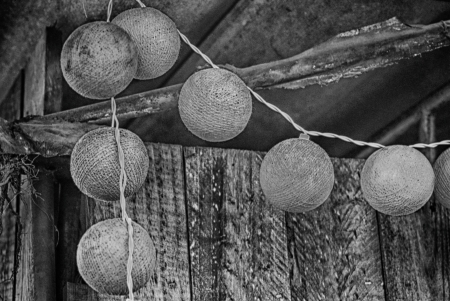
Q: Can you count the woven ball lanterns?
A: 8